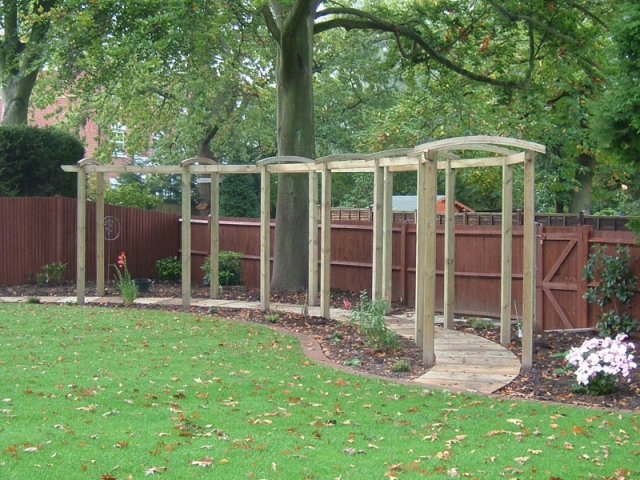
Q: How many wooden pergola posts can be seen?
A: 14